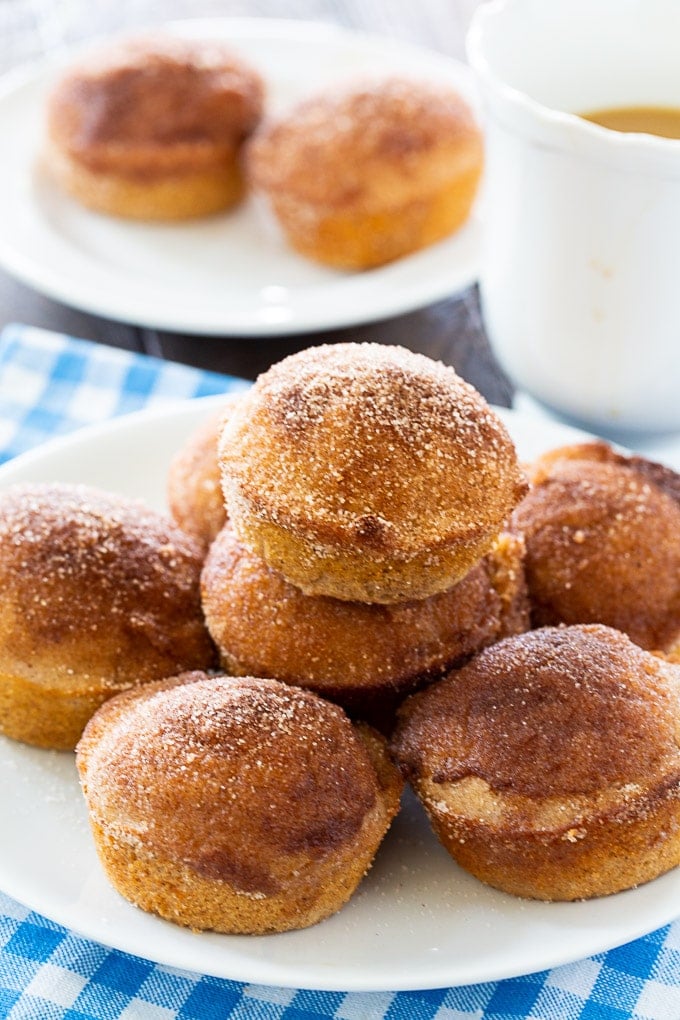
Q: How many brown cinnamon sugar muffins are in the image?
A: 9